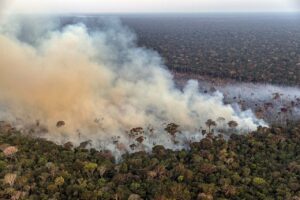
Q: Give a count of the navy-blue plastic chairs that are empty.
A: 0